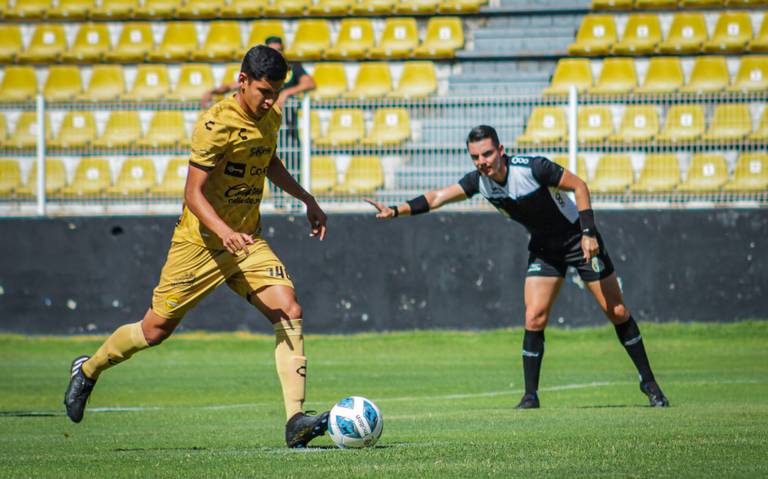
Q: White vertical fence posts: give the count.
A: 3